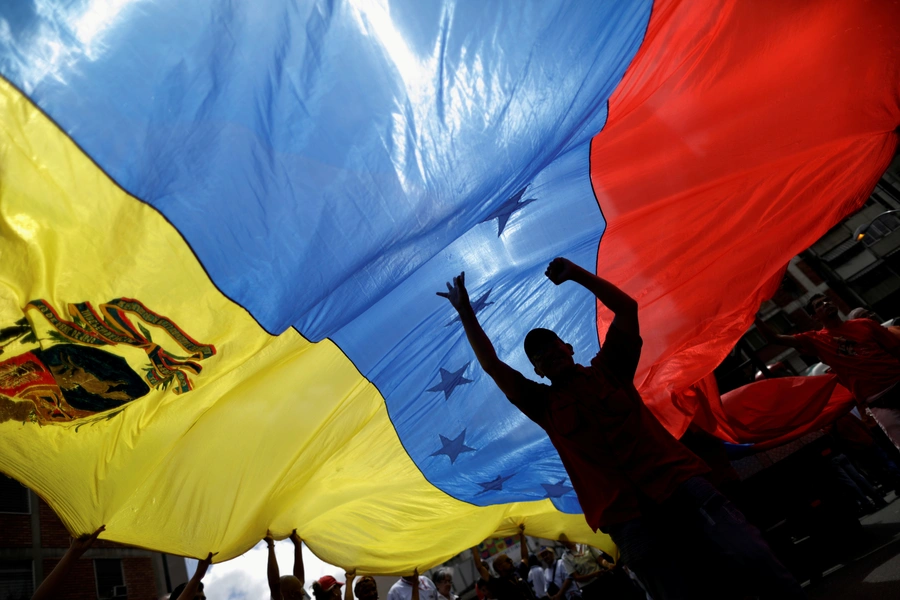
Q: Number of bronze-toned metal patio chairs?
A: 0